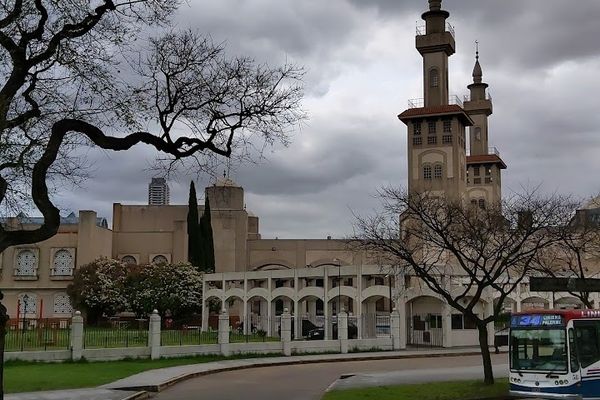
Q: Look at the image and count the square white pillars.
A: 6